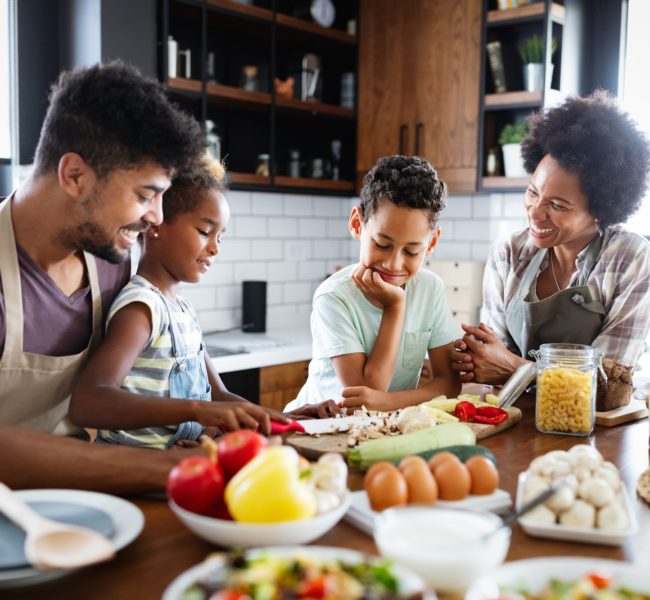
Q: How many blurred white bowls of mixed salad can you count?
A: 2